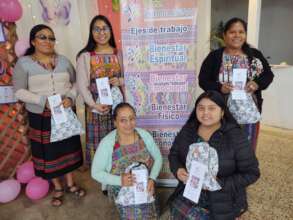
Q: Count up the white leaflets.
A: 5